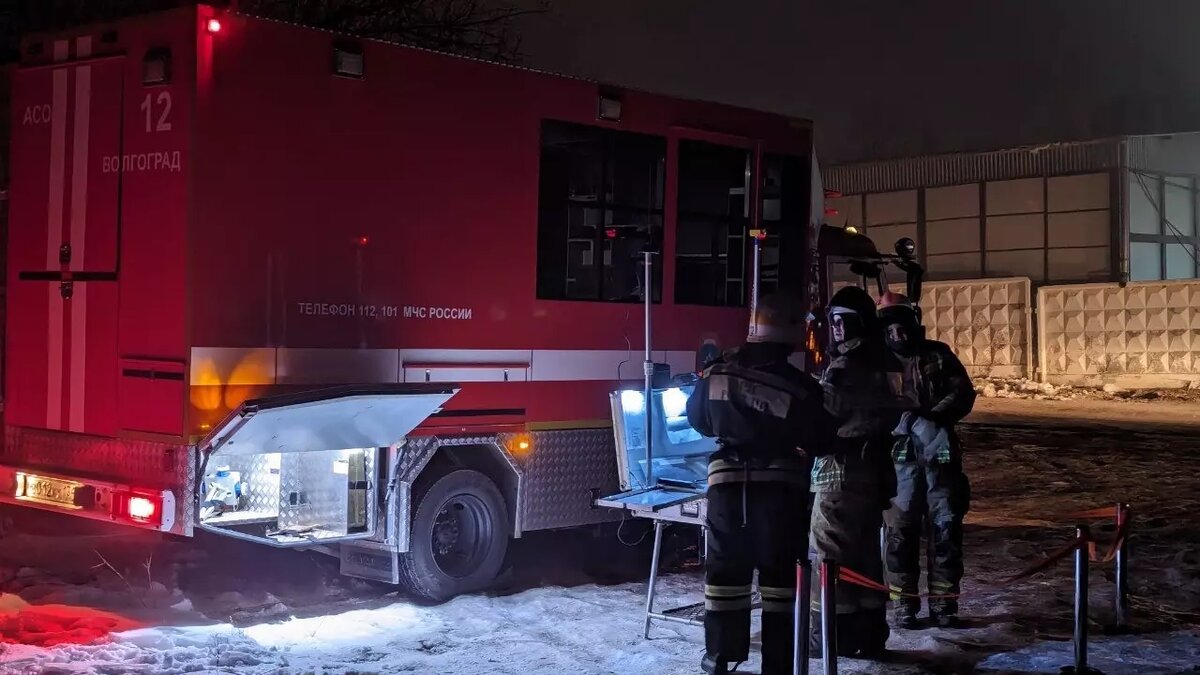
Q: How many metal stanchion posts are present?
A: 4